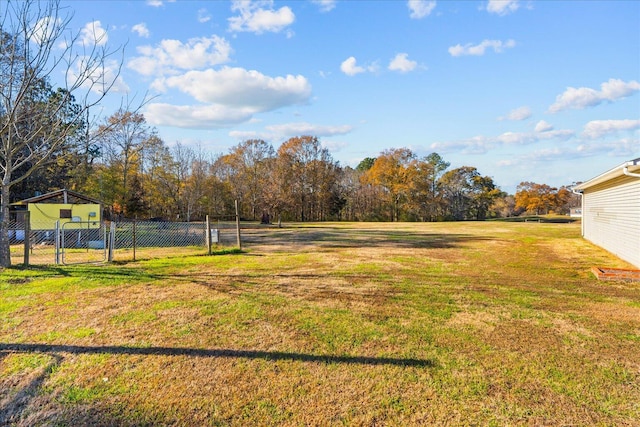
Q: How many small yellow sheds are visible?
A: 1